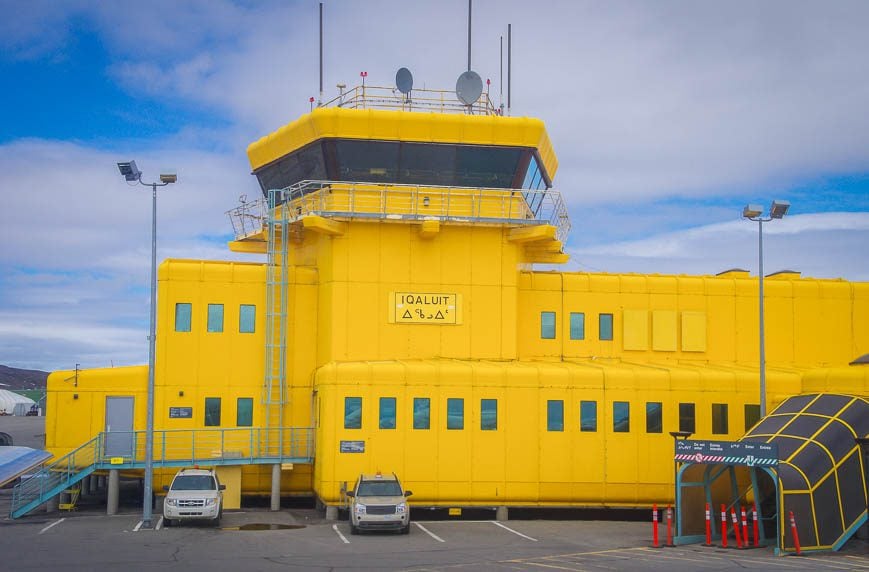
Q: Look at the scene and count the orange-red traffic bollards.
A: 8